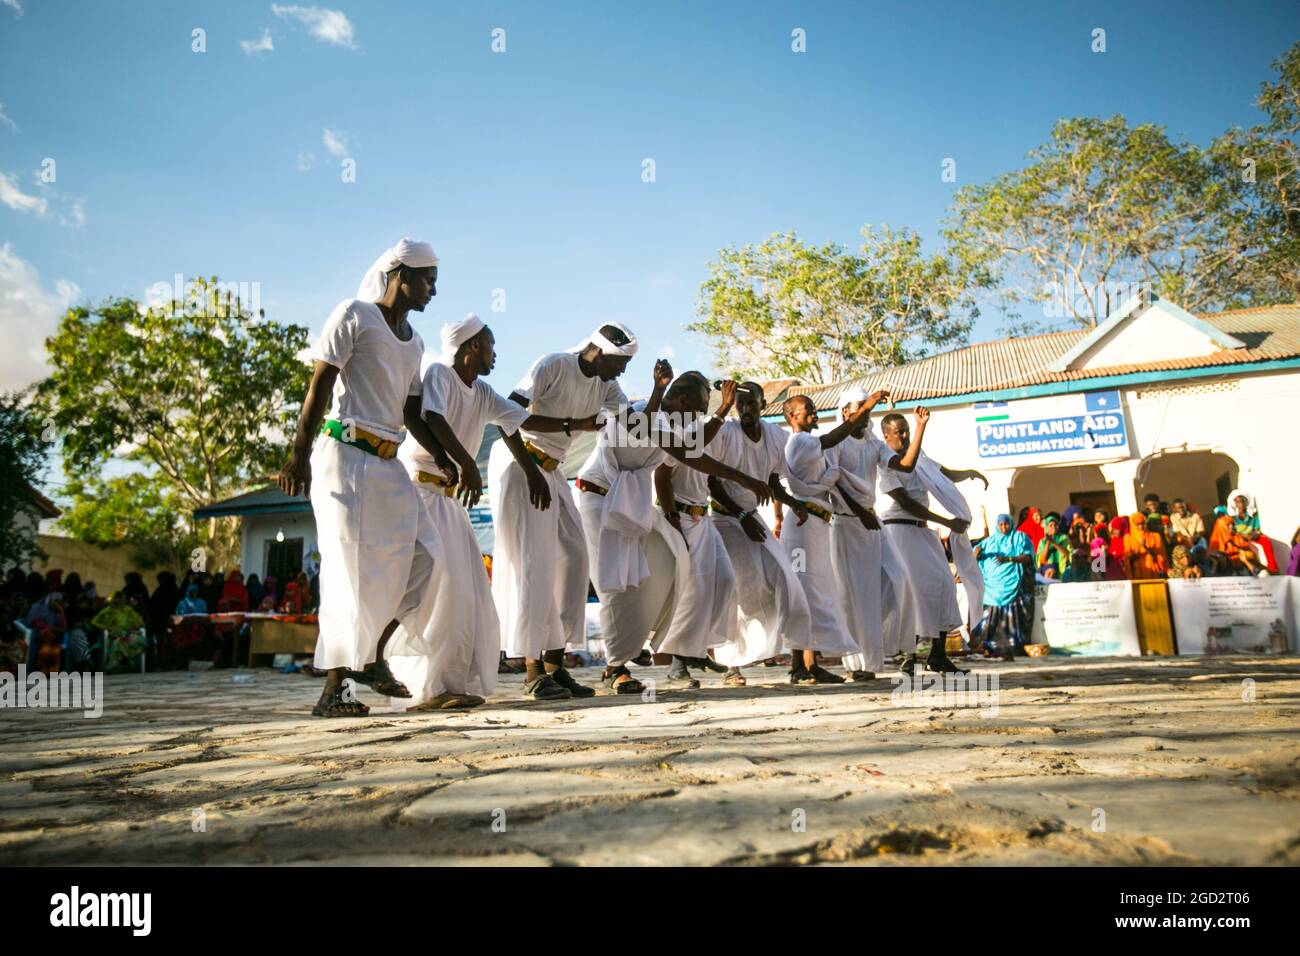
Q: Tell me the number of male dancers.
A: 9